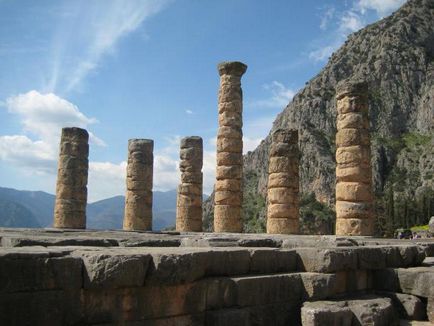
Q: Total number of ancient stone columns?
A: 6